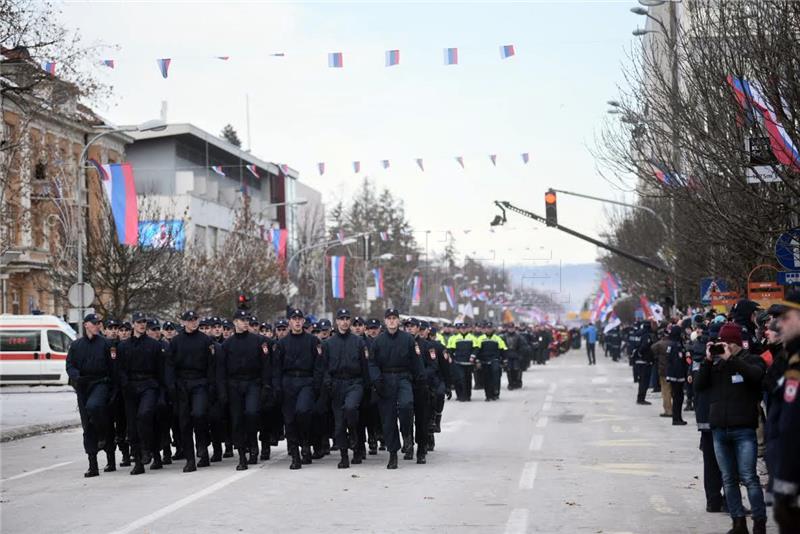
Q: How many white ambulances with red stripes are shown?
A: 1